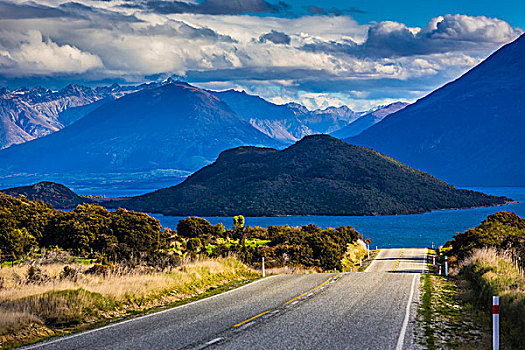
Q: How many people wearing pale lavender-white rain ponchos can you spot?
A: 0